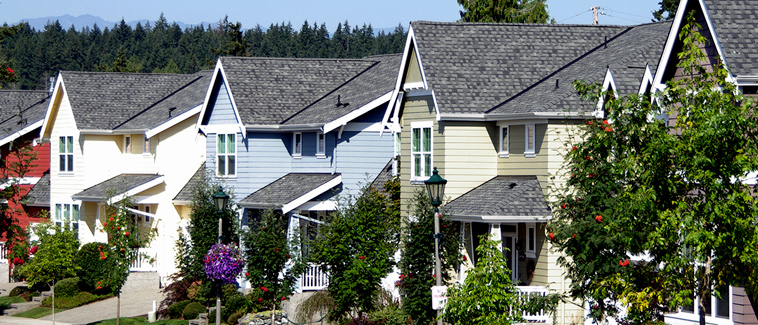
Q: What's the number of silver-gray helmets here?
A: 0